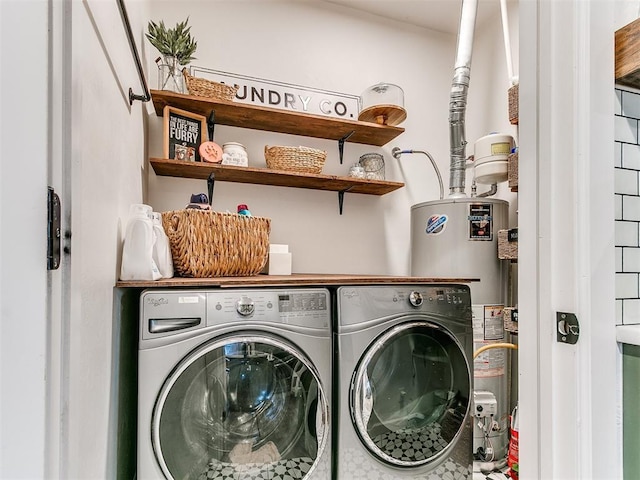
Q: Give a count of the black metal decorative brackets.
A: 4